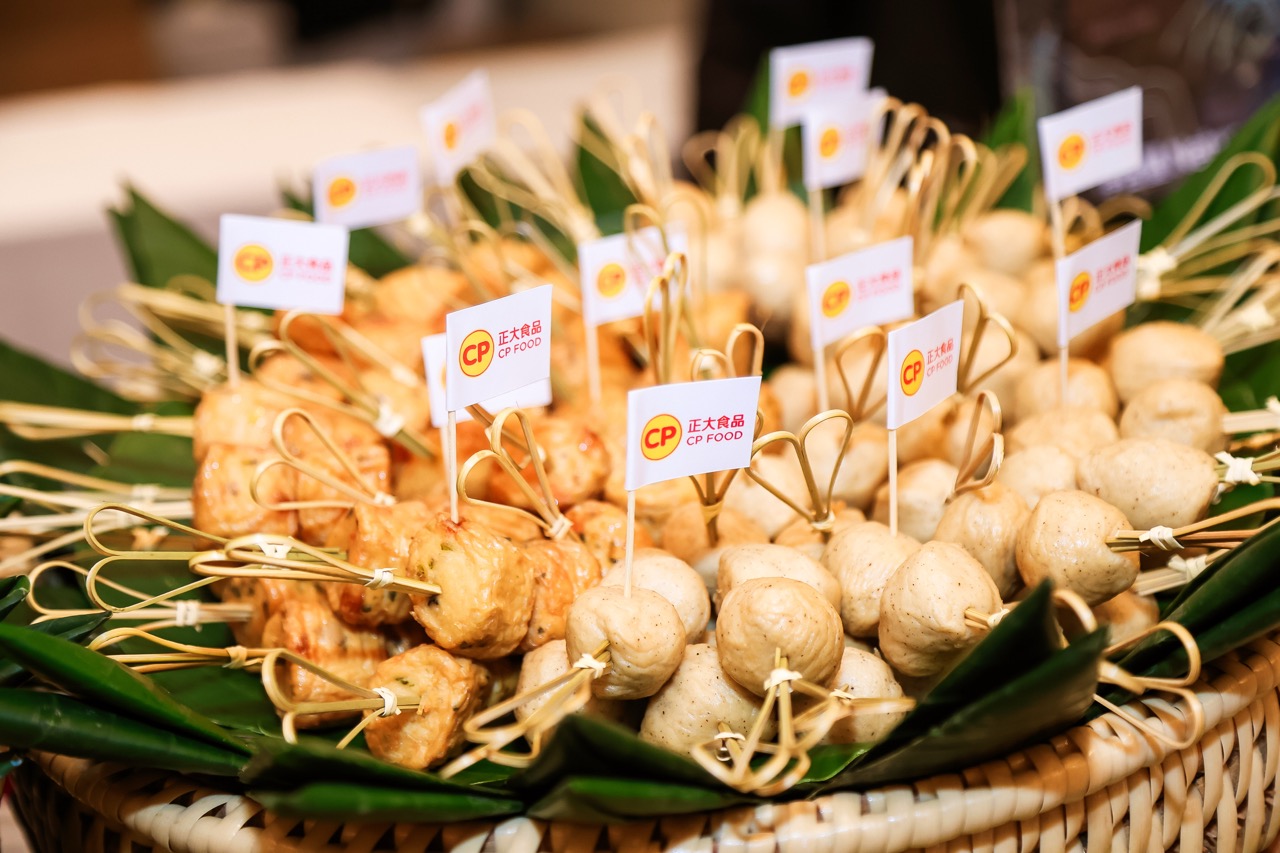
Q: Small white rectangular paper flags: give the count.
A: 13